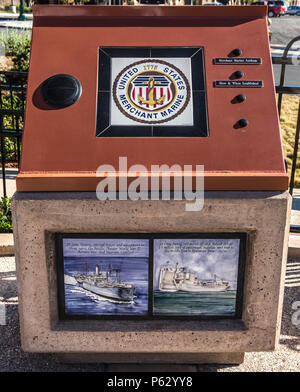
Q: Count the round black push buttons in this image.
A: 4